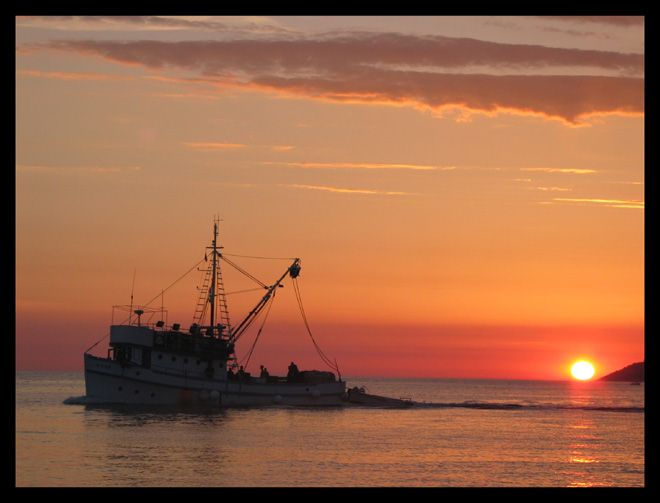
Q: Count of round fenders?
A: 5